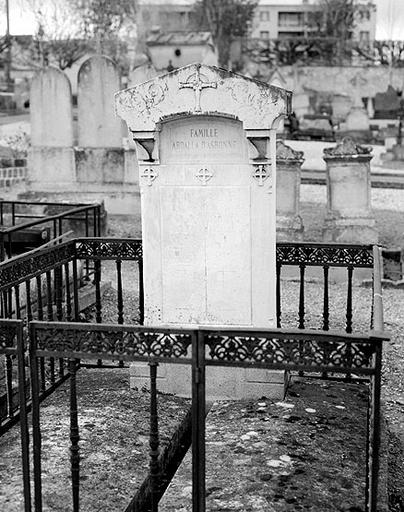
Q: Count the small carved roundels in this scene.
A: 3